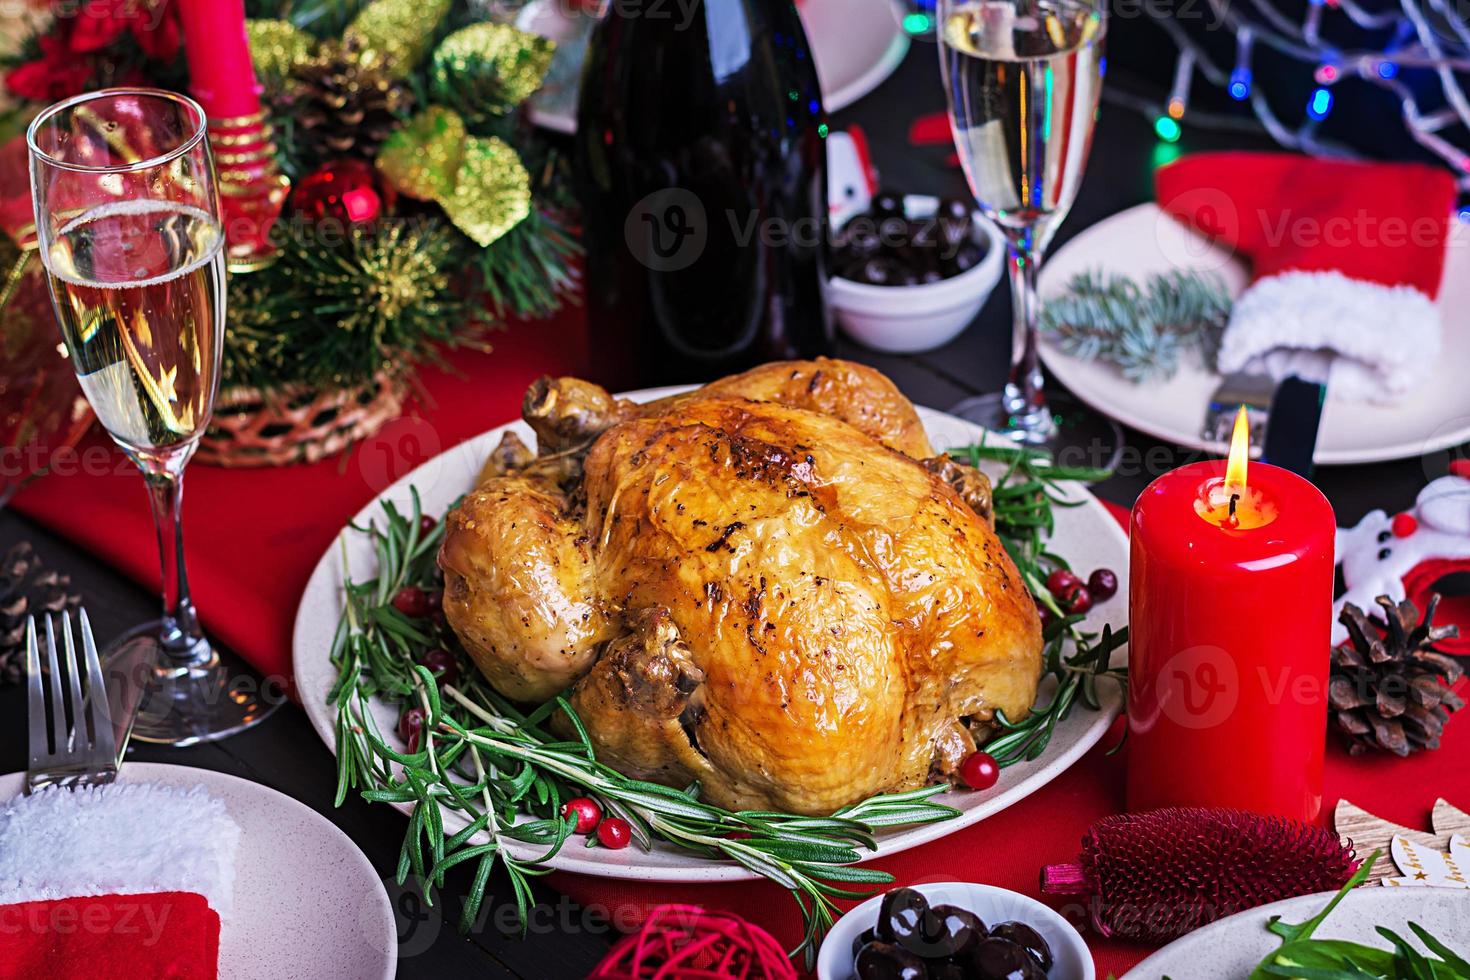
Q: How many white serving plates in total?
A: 5